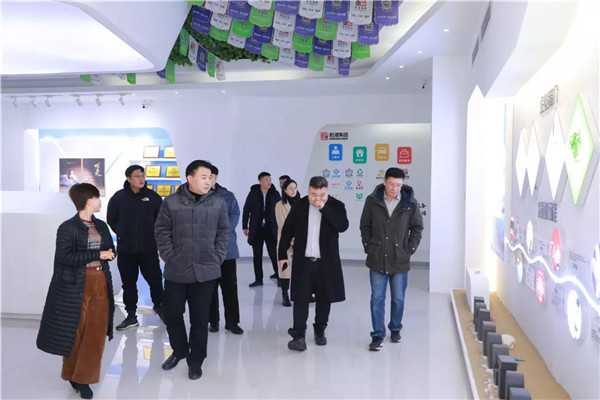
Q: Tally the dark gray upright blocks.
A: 9